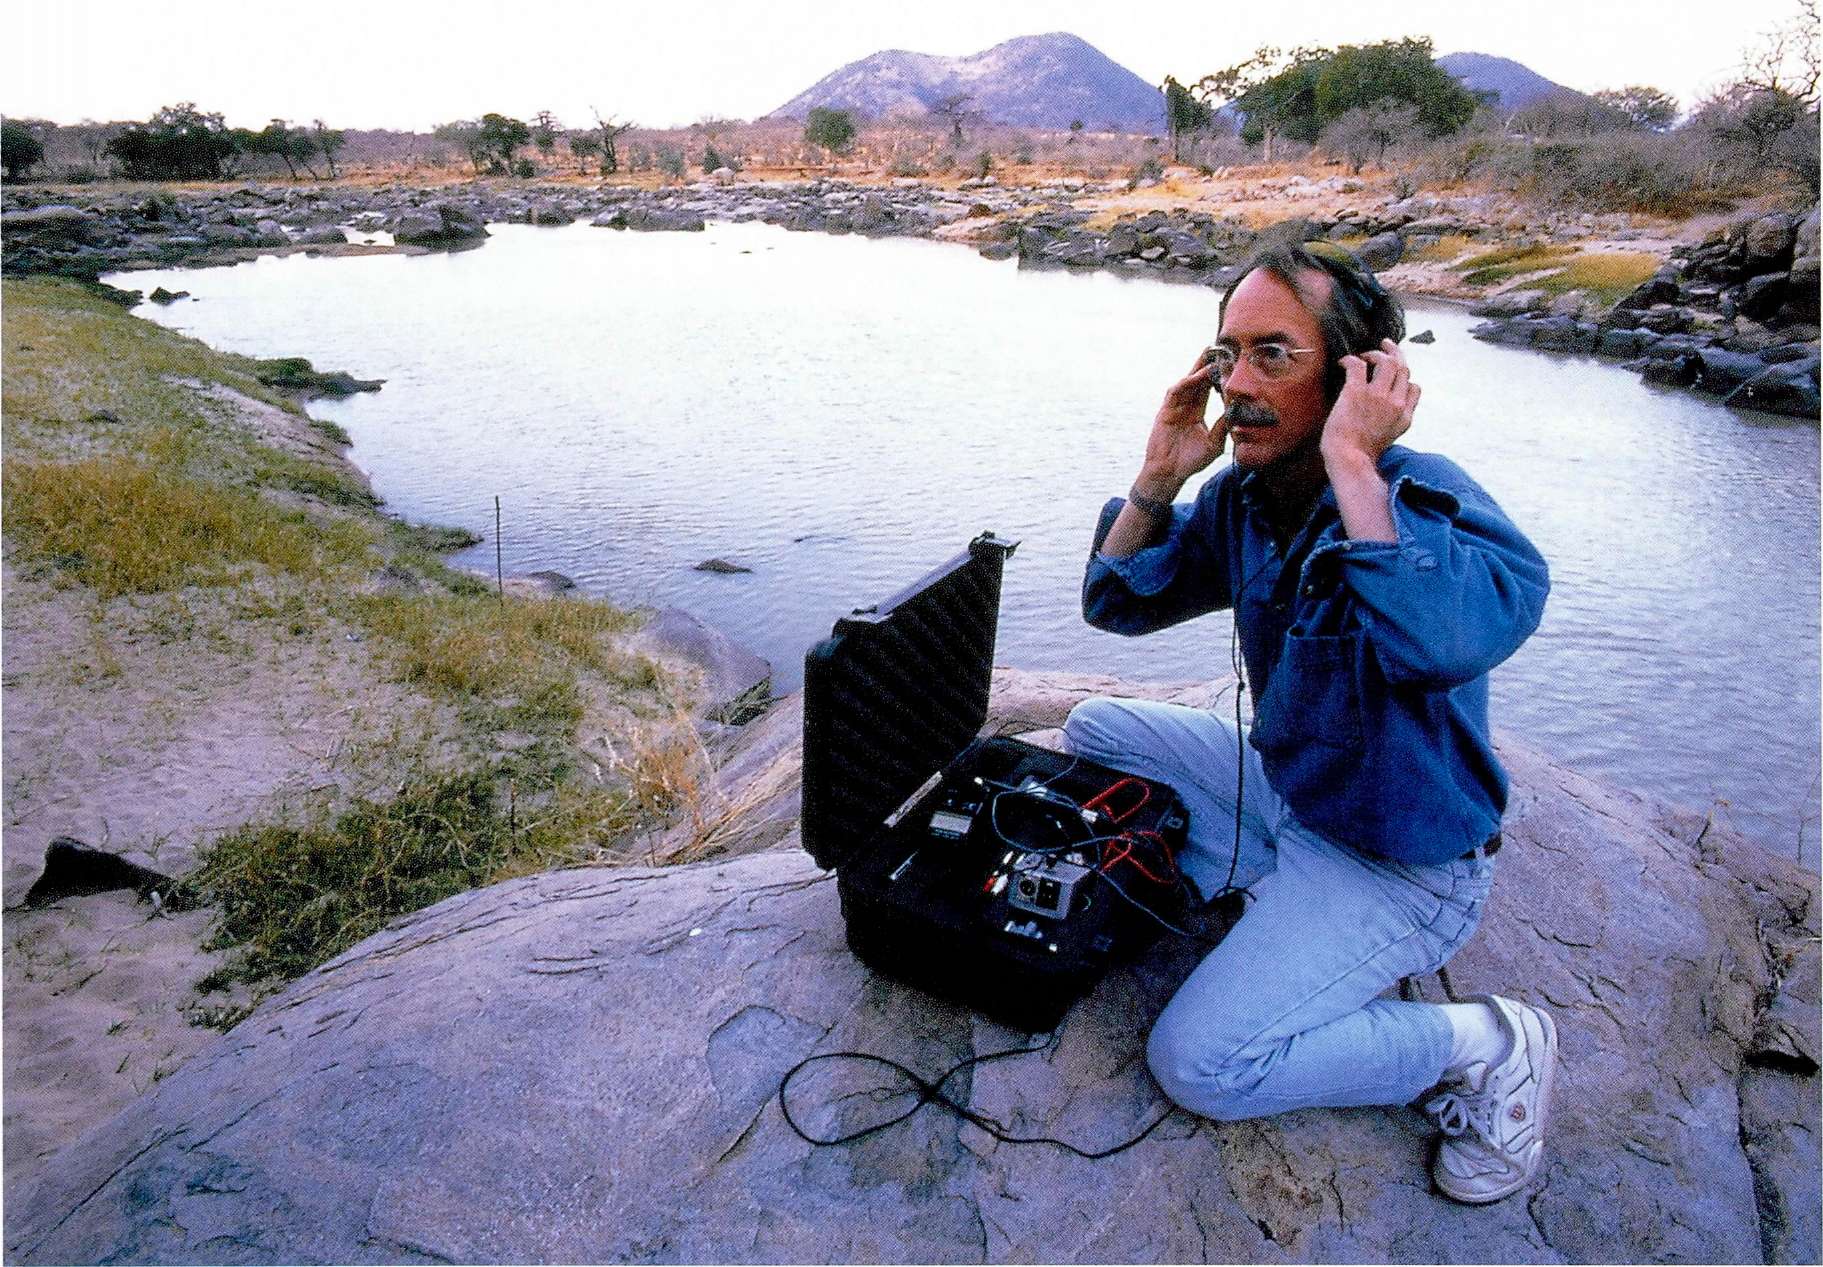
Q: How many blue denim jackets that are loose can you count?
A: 1